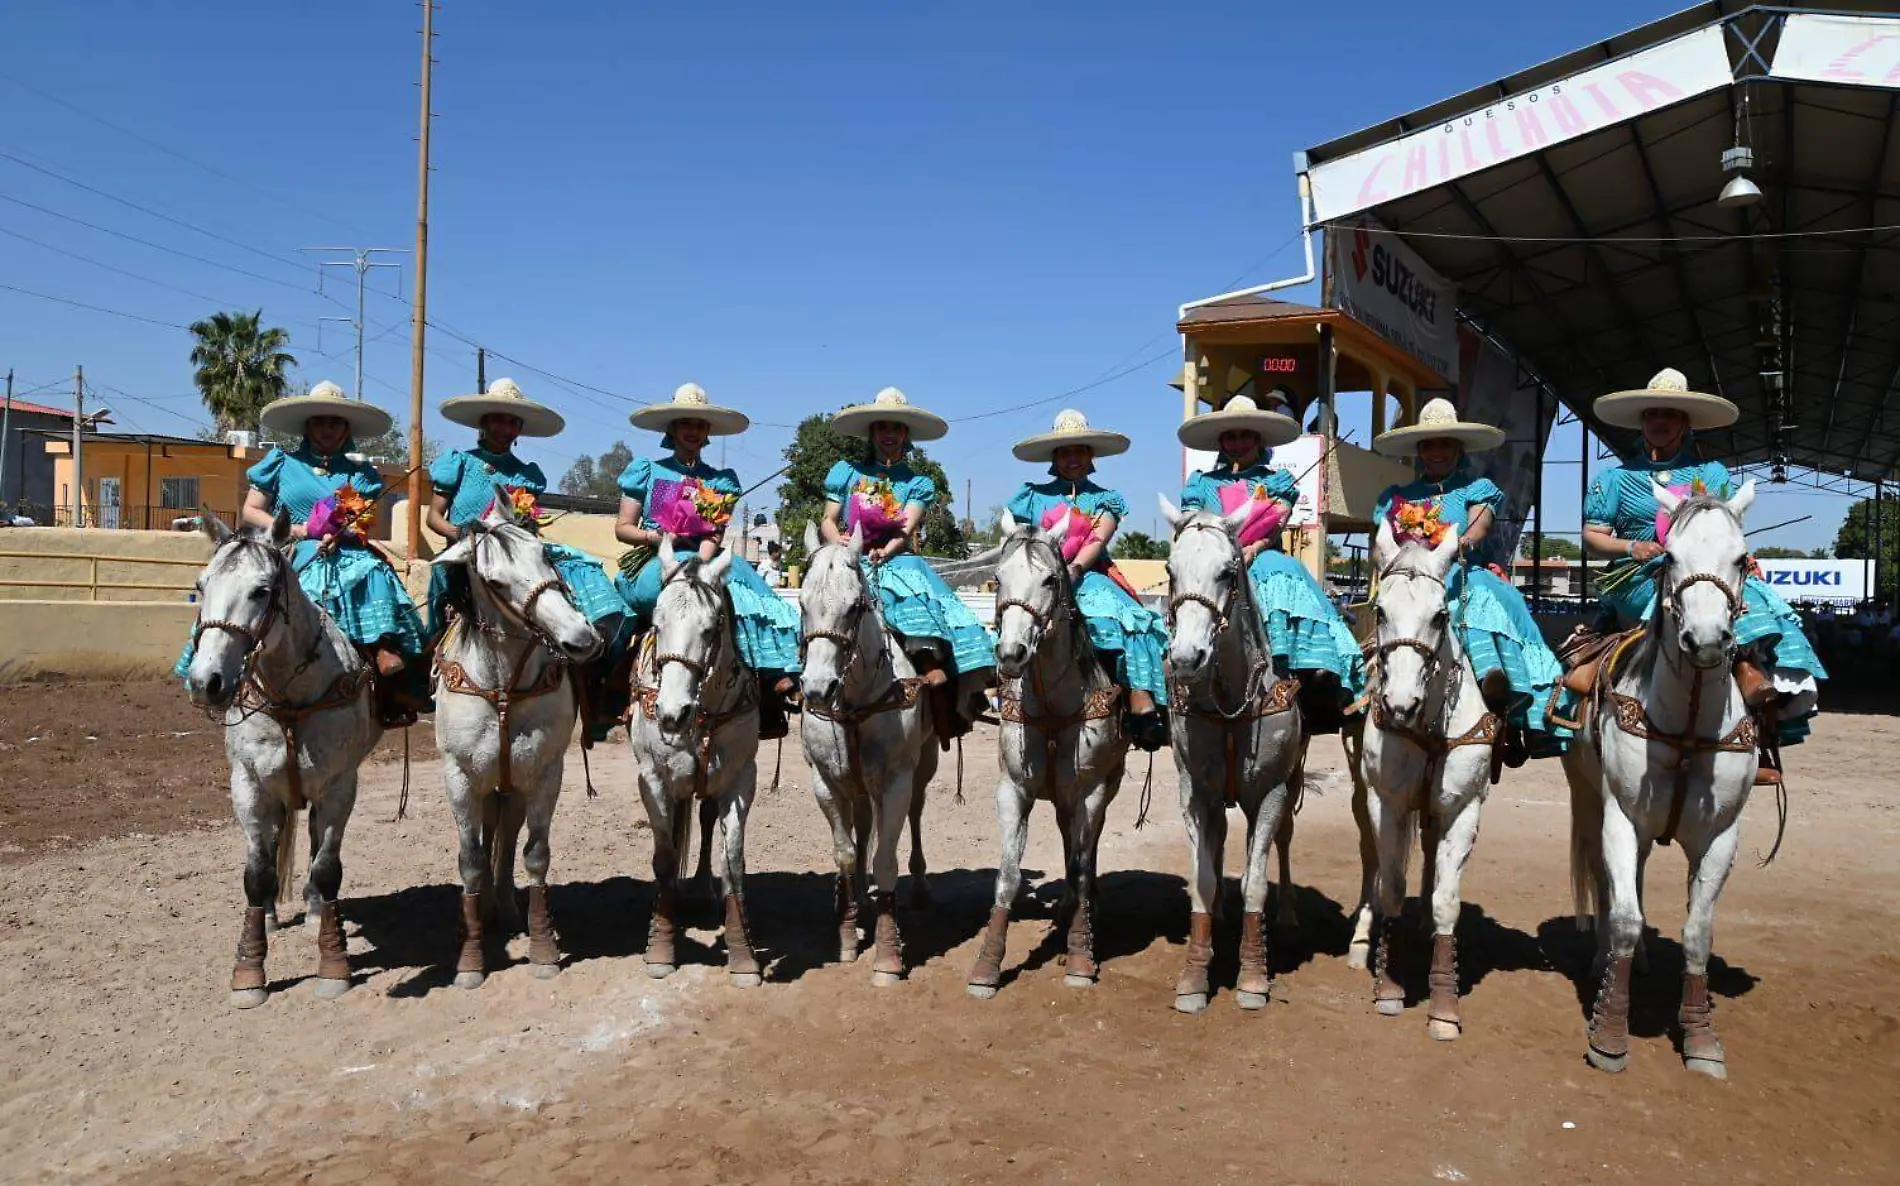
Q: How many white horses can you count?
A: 8